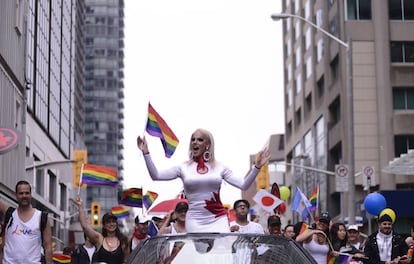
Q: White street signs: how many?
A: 2